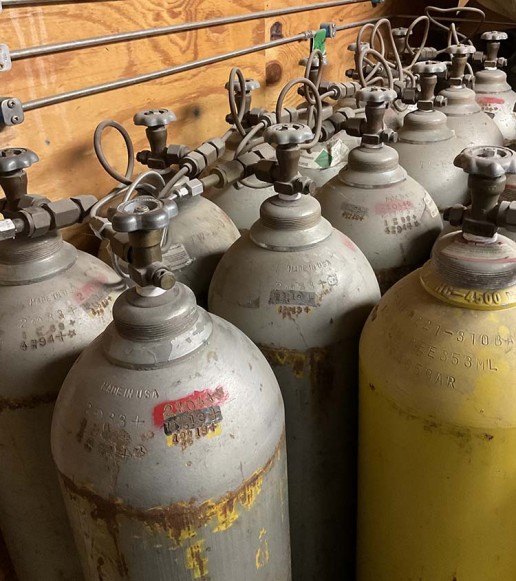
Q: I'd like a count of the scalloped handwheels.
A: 13